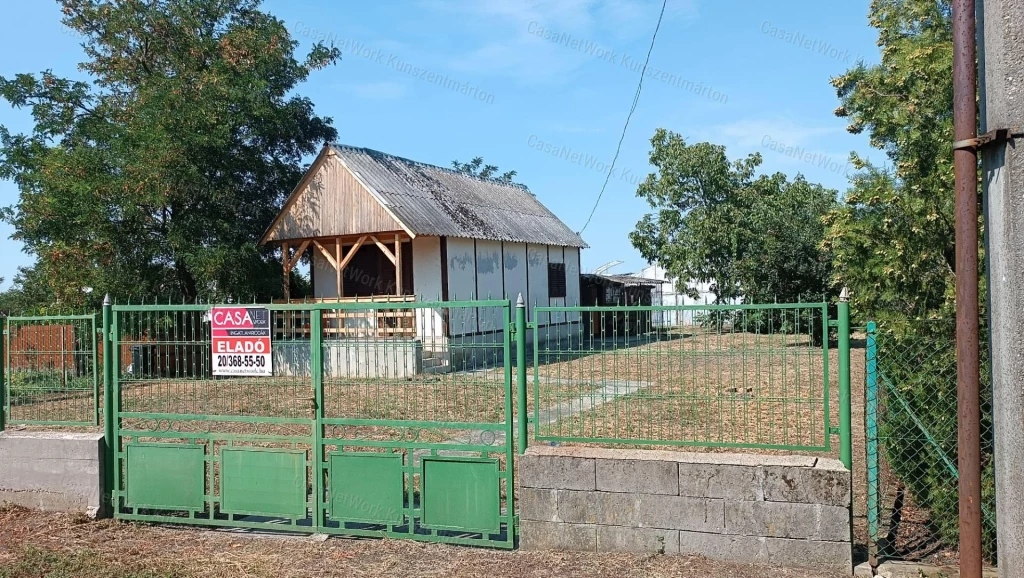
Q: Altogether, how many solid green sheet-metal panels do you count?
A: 4